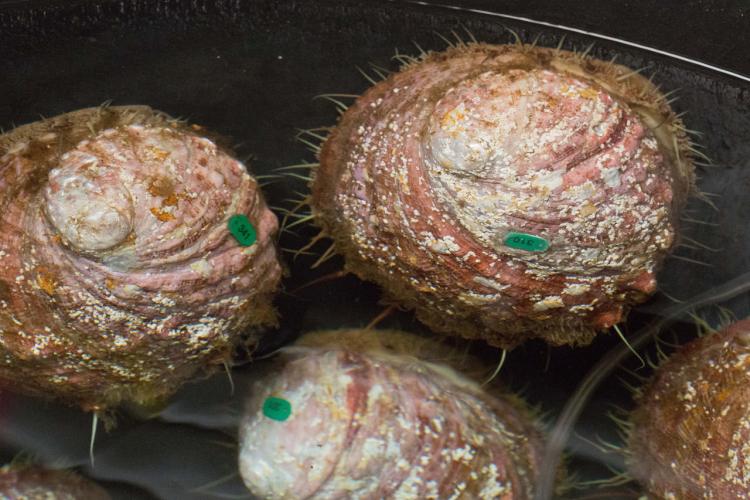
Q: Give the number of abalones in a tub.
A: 5